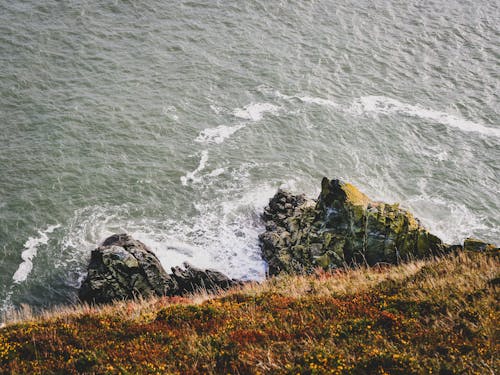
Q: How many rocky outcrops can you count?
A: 2